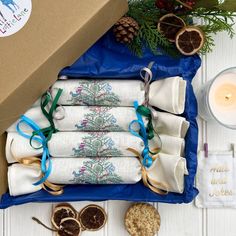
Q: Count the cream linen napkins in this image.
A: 4